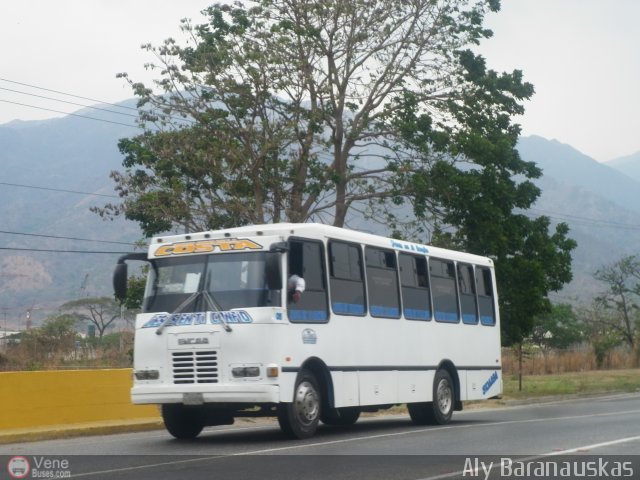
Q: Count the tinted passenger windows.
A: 6